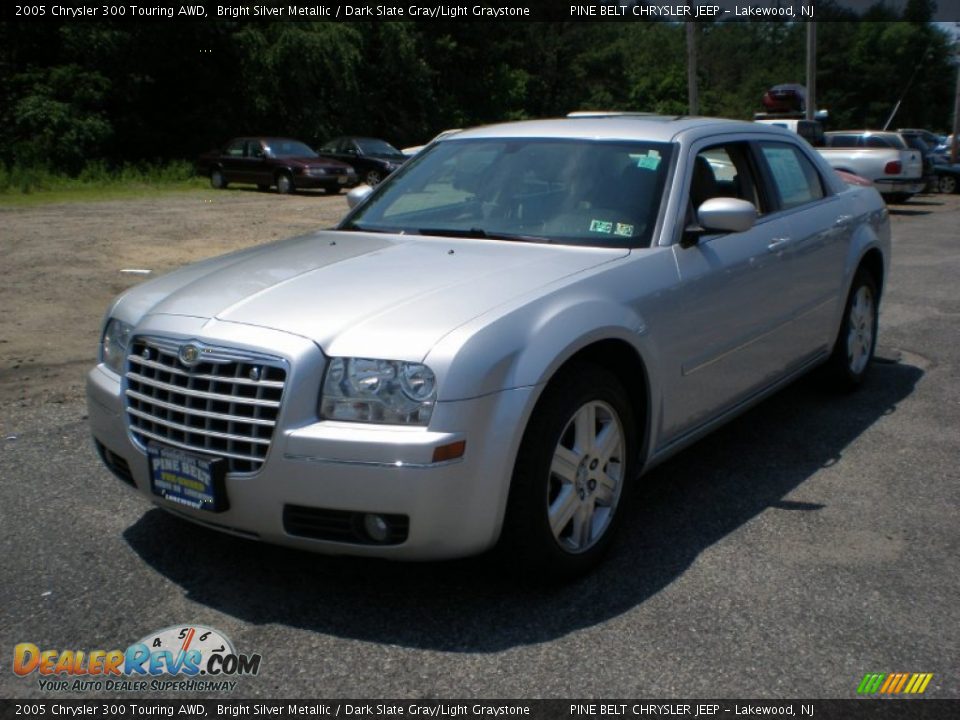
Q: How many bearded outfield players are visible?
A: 0